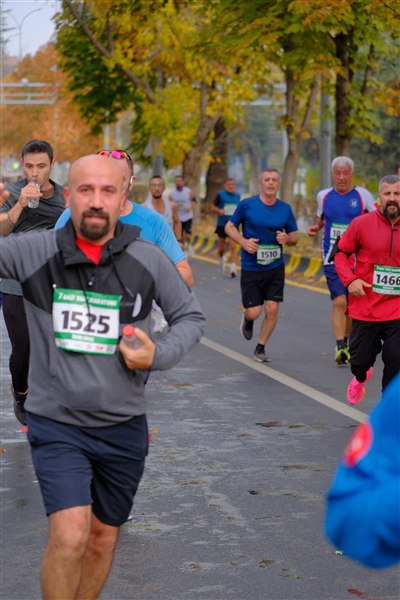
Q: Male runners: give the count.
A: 9